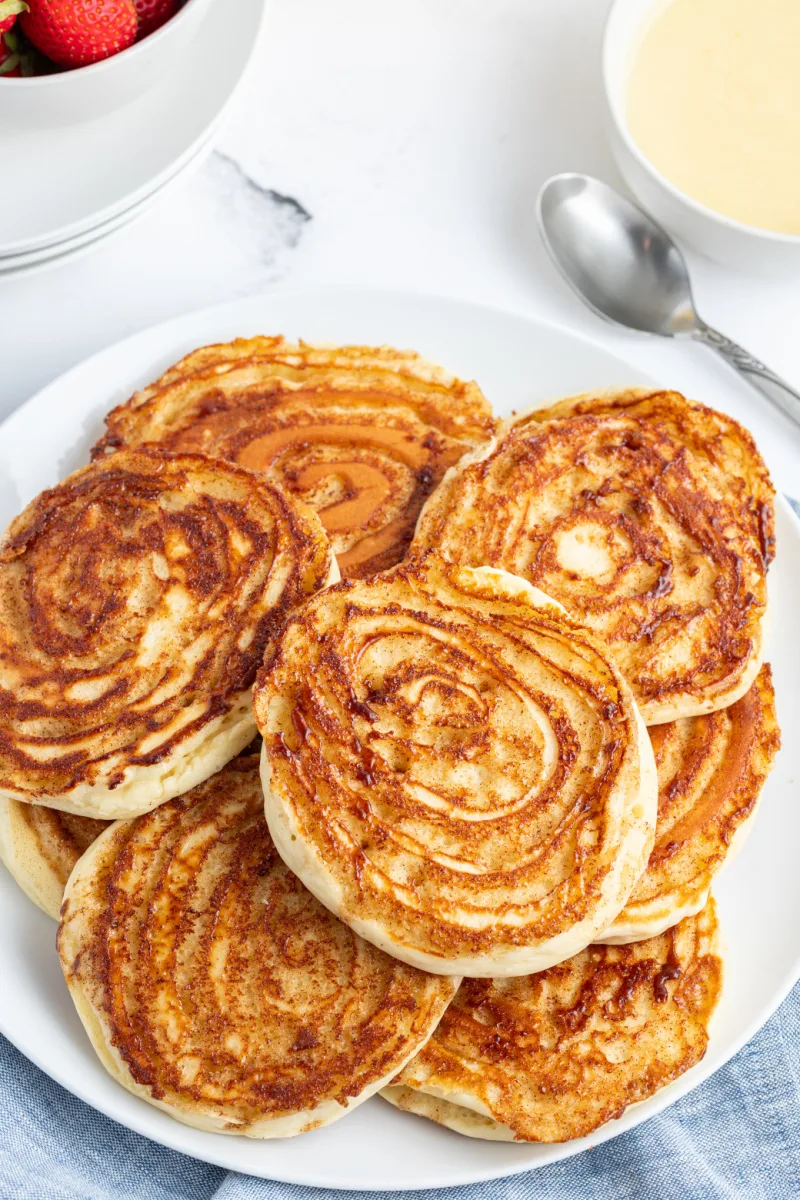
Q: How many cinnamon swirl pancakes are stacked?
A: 8